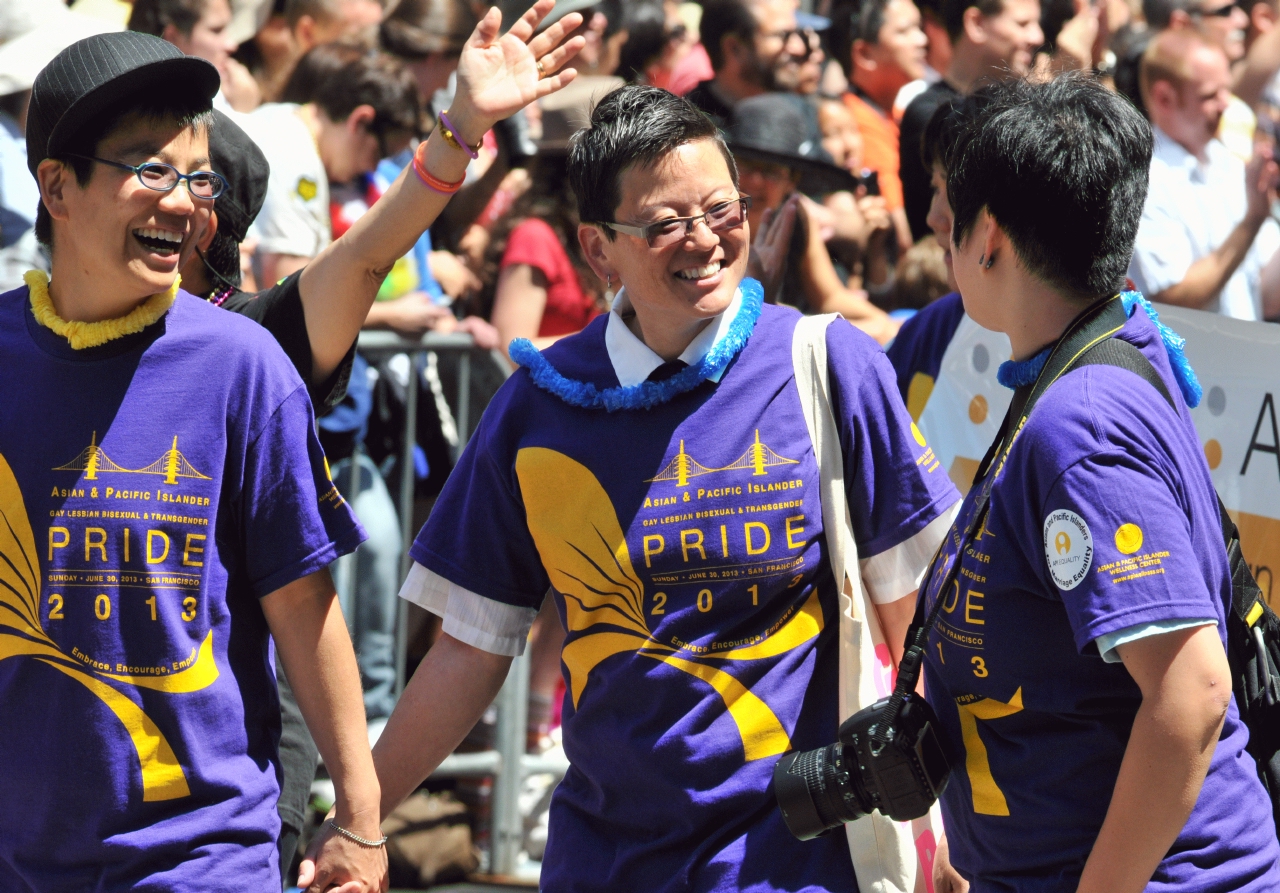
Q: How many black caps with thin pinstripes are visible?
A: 1